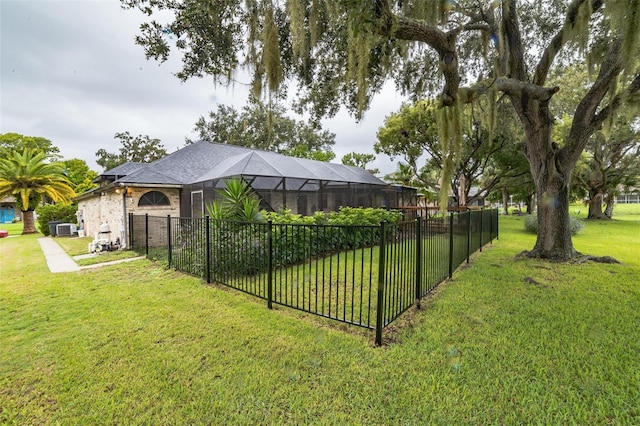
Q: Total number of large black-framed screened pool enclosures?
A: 1